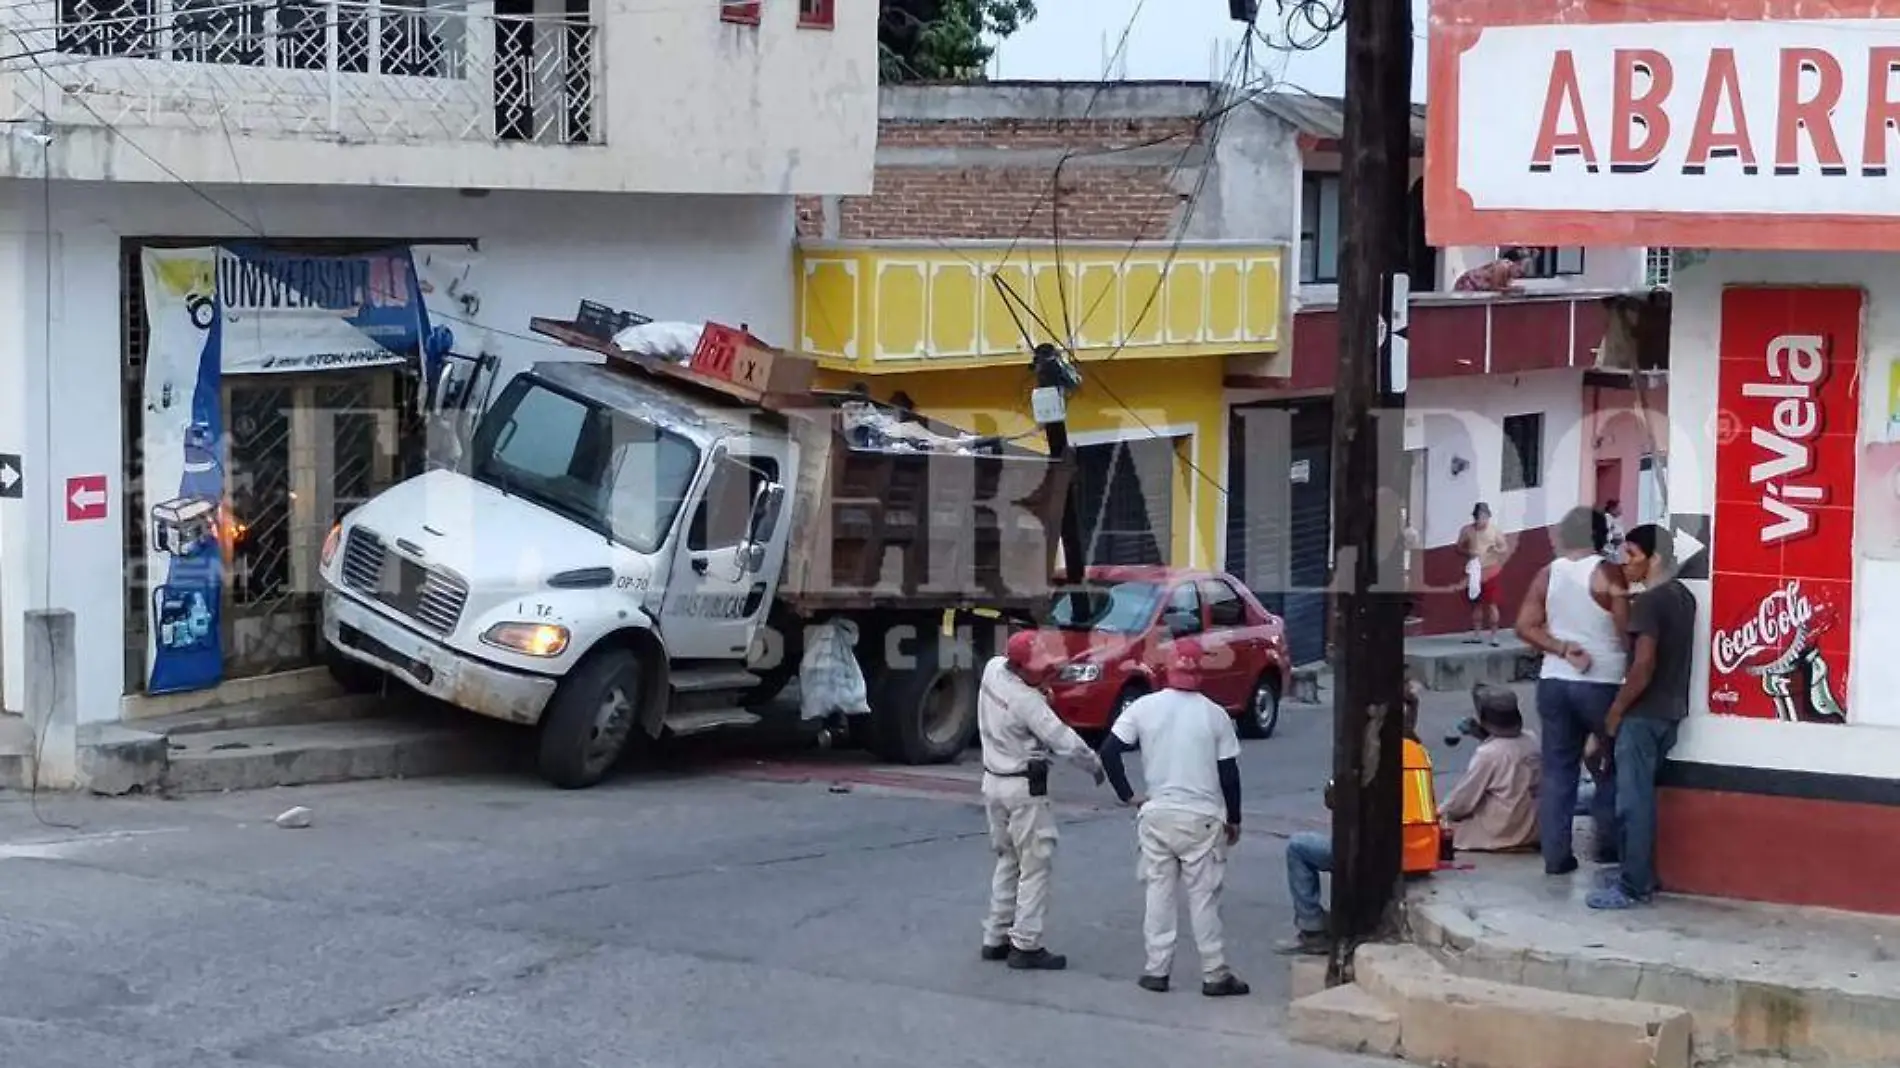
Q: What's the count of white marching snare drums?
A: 0